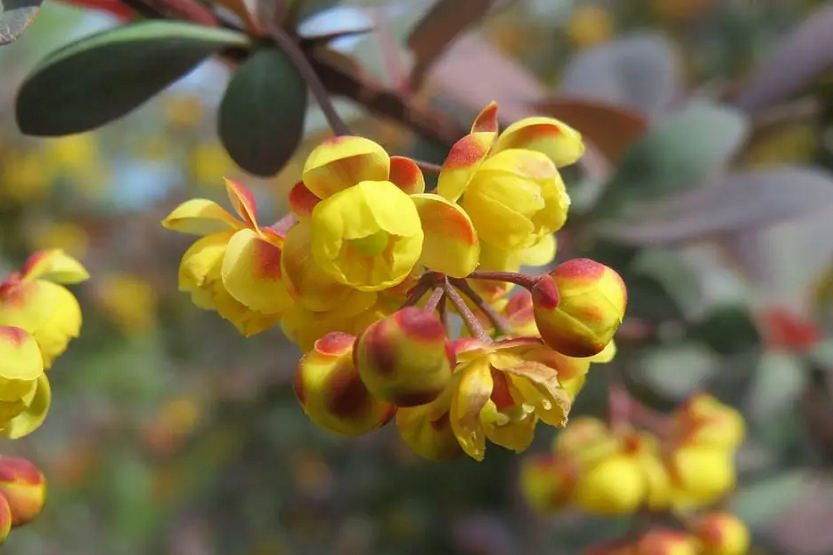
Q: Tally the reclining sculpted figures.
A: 0